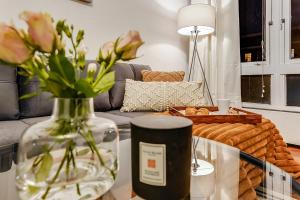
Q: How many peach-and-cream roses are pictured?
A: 4